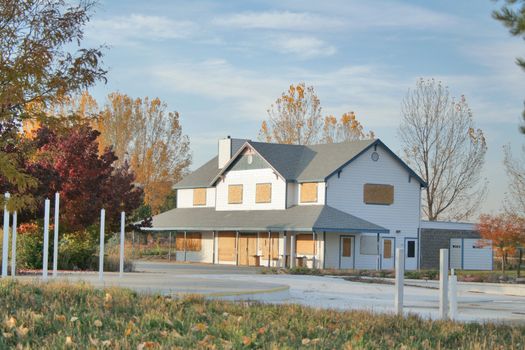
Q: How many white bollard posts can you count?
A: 9